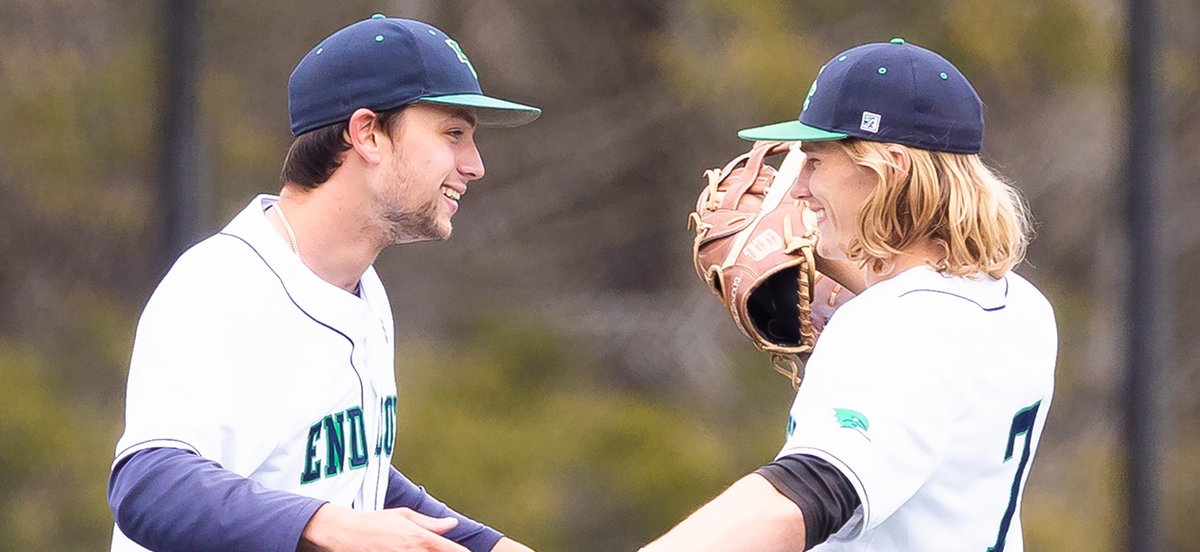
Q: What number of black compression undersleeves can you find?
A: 1